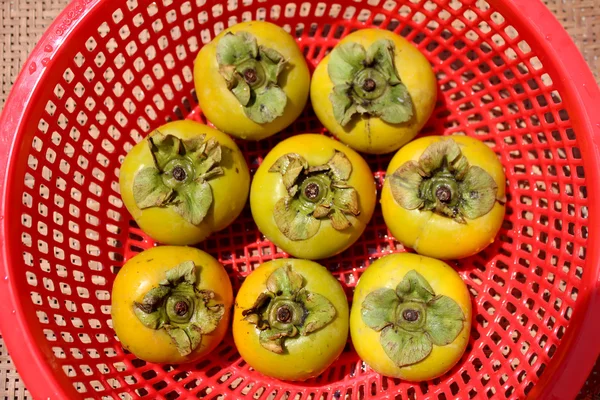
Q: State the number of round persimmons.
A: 8